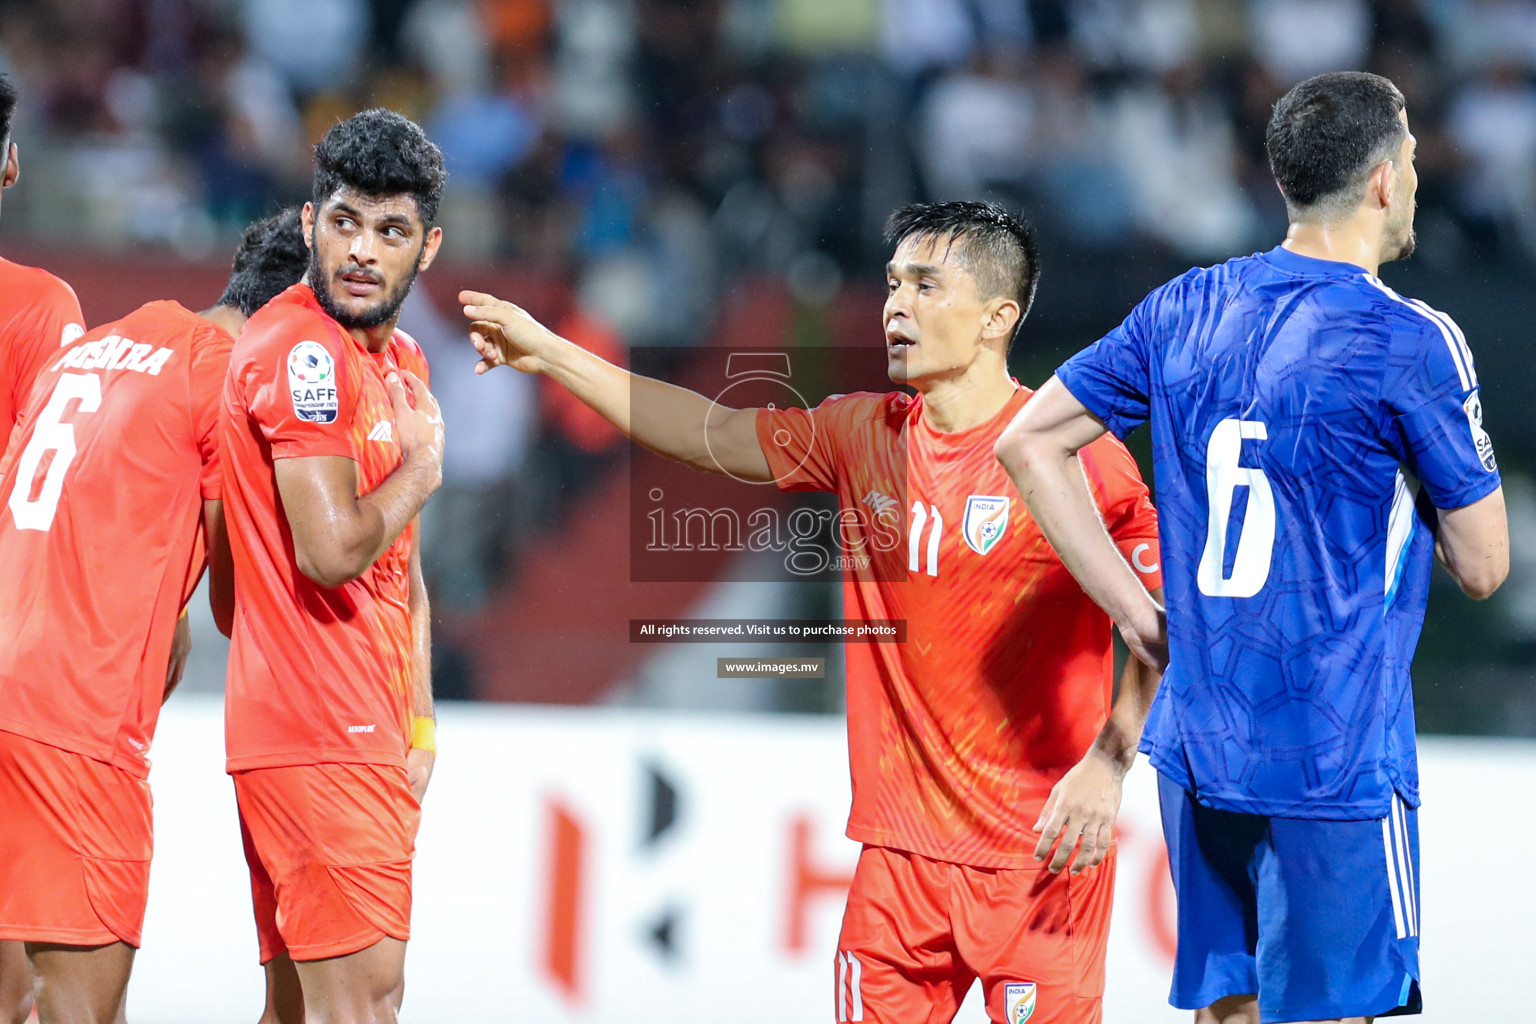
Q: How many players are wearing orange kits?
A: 4